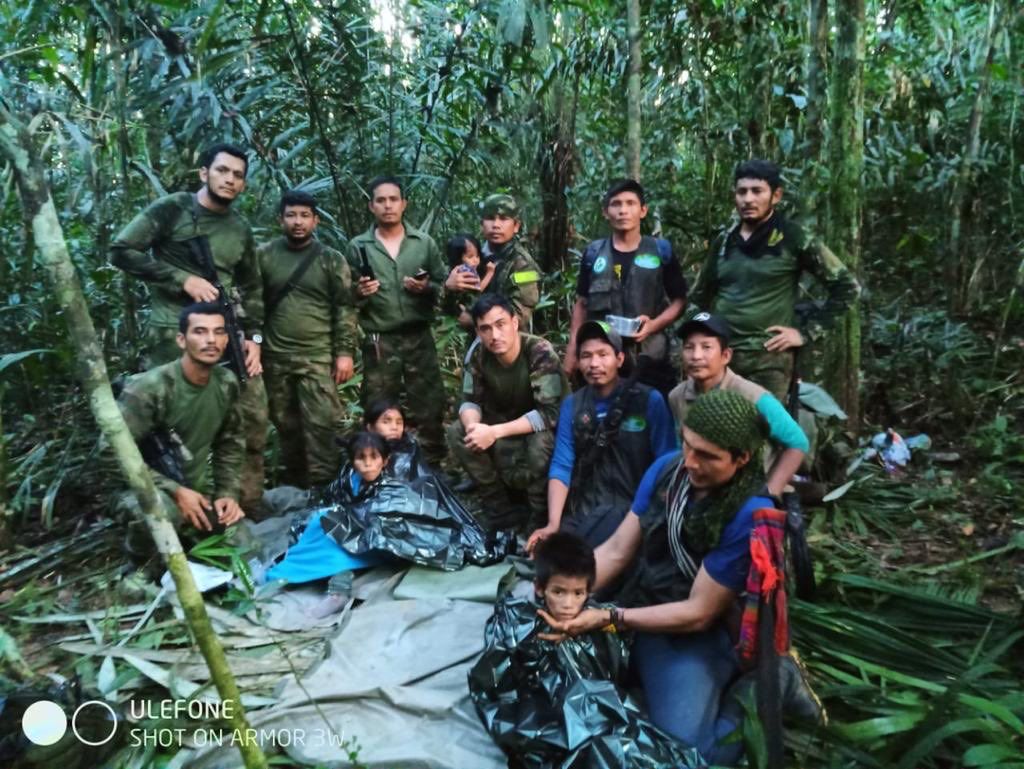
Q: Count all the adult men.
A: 11